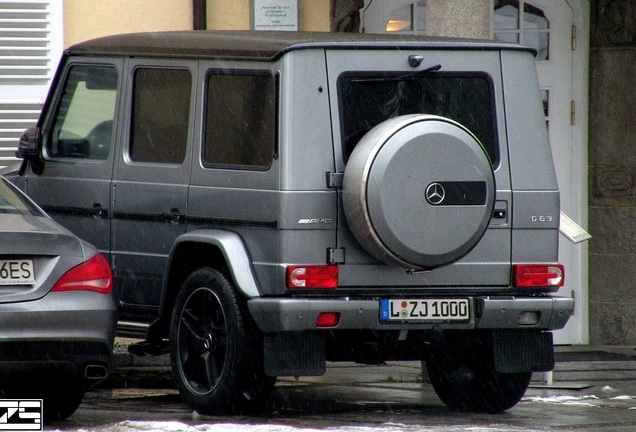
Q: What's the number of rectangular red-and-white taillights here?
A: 2